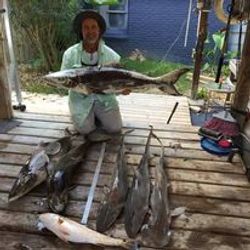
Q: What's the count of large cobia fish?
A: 3